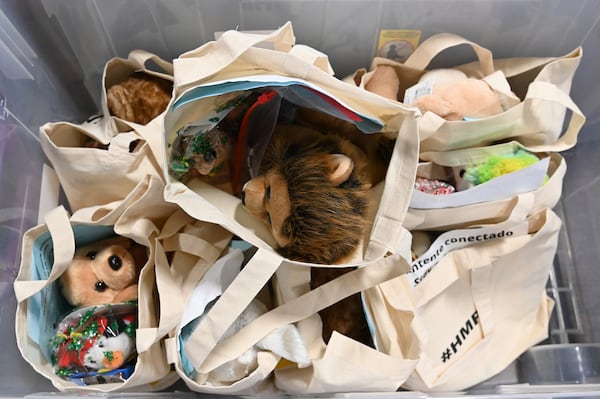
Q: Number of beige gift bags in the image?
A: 9